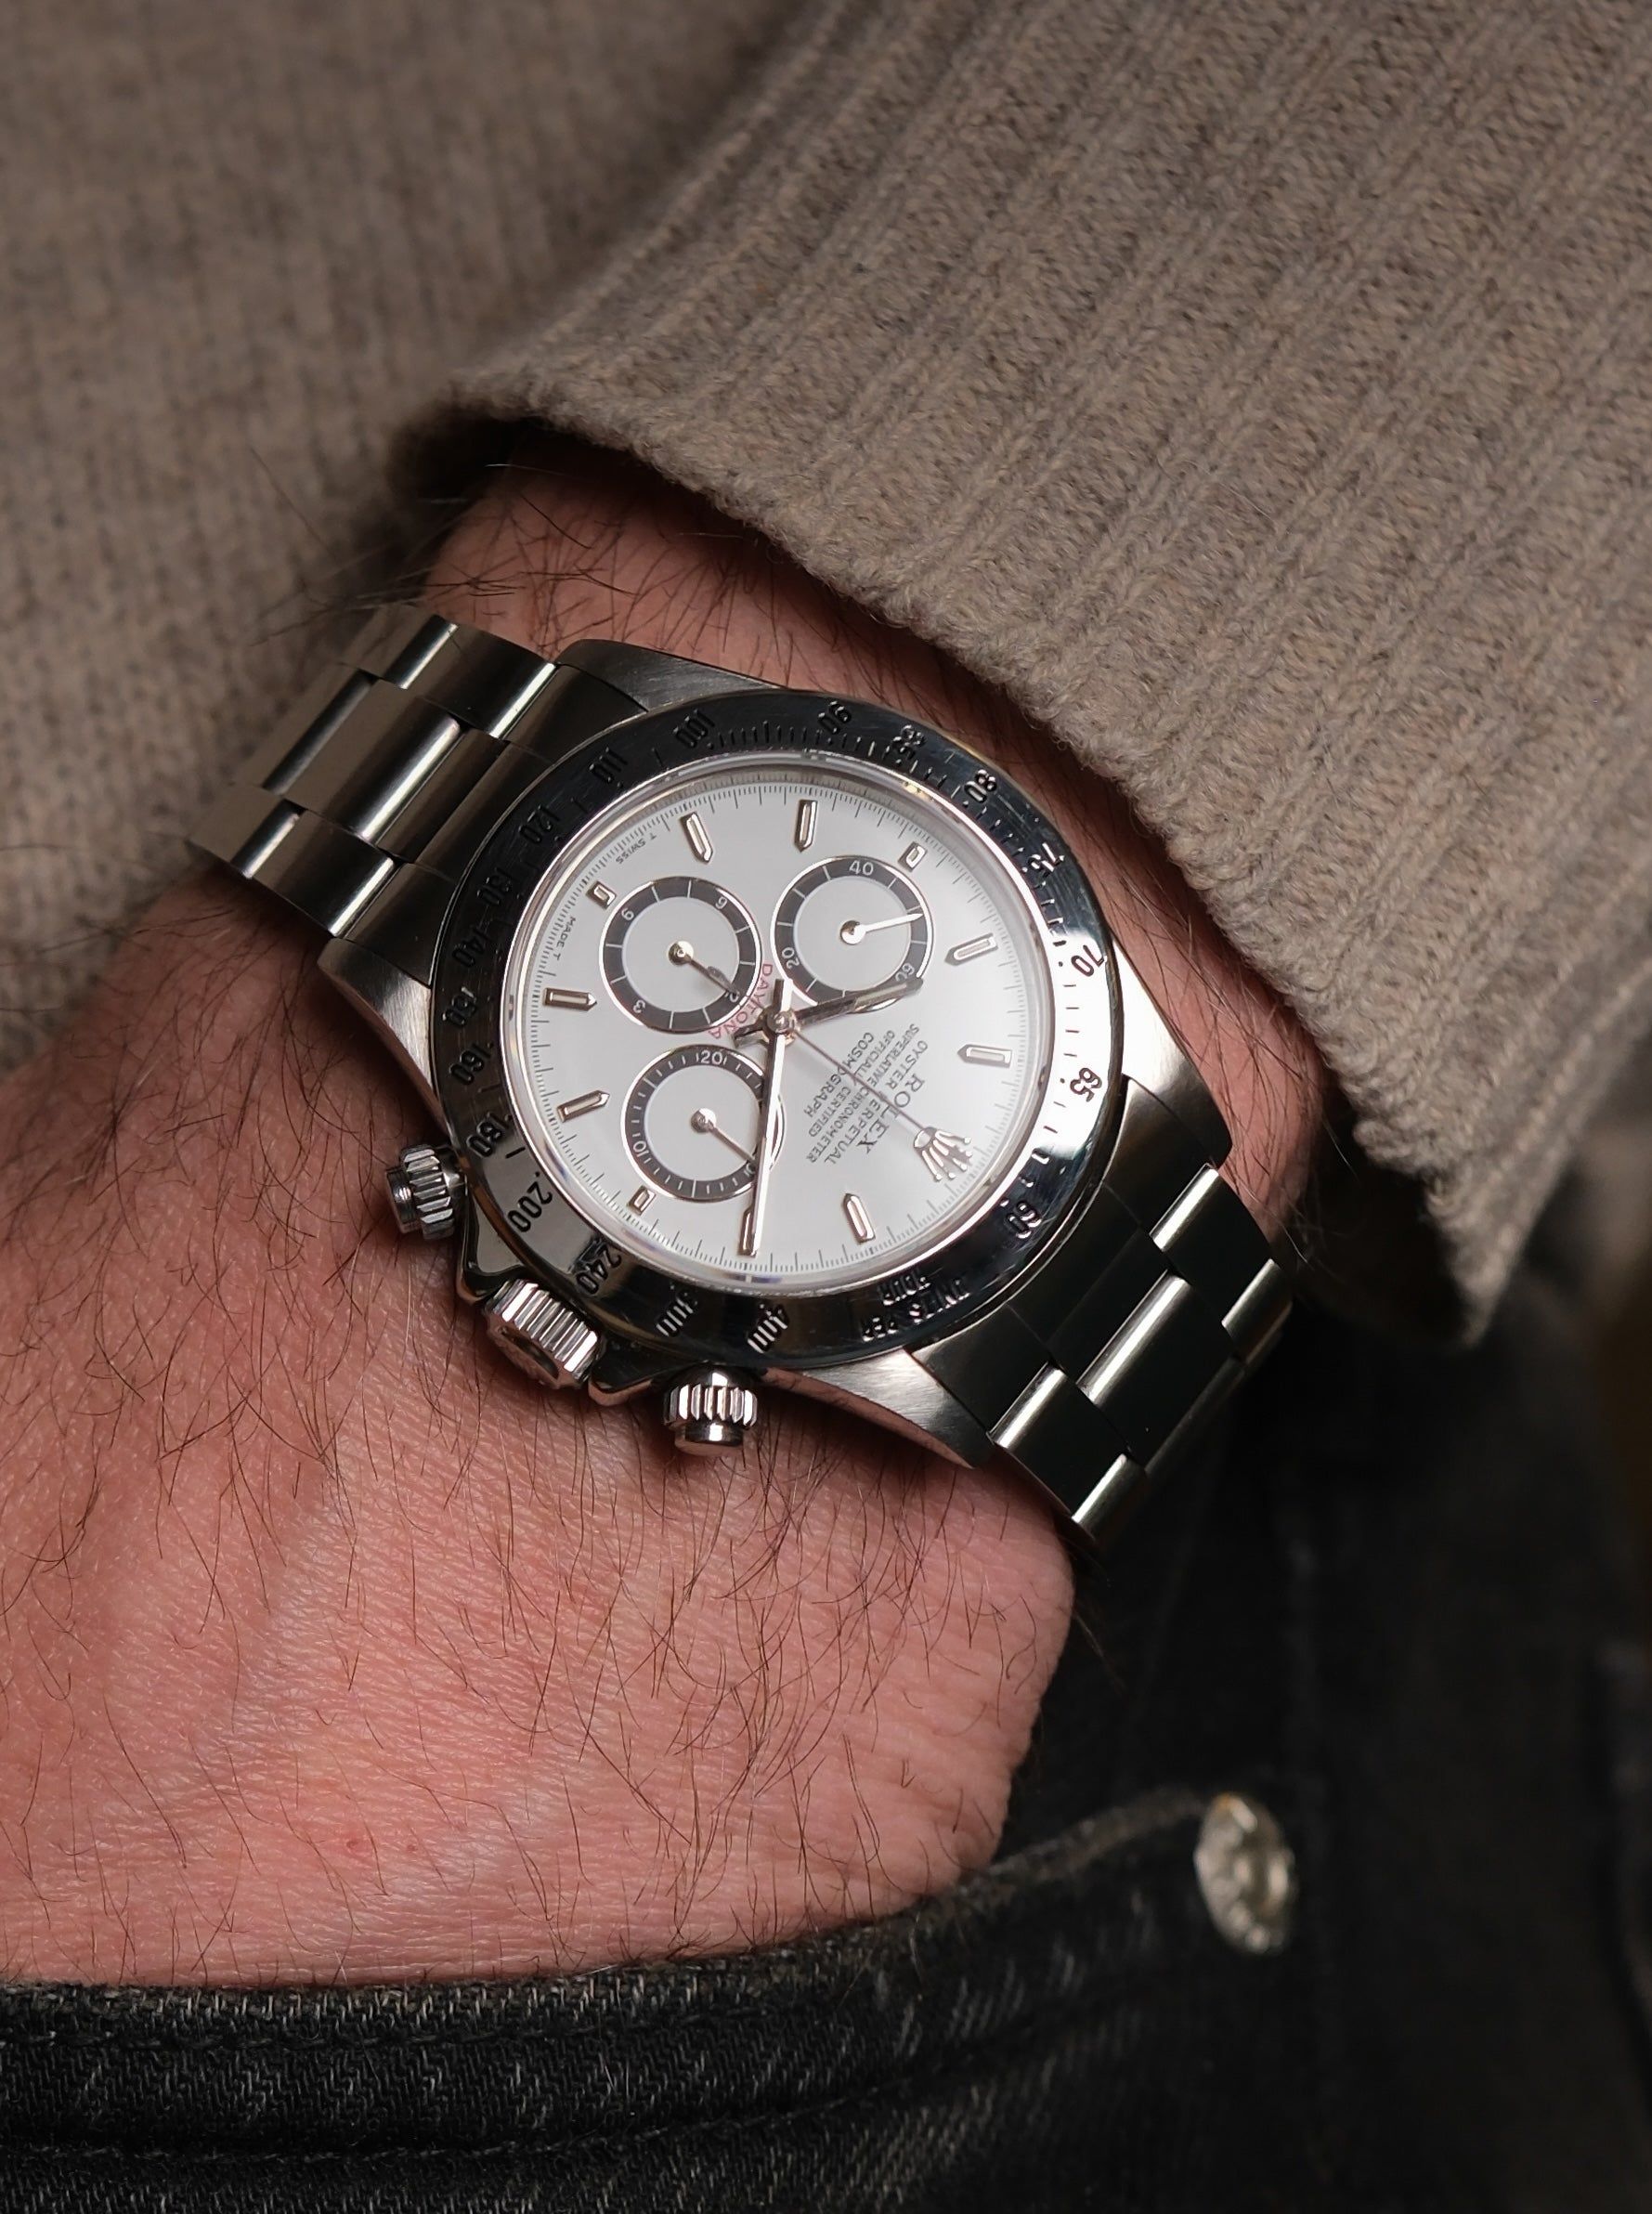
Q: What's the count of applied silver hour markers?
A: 11